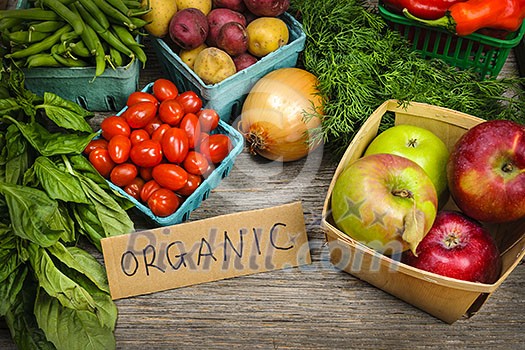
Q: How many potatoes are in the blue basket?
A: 11